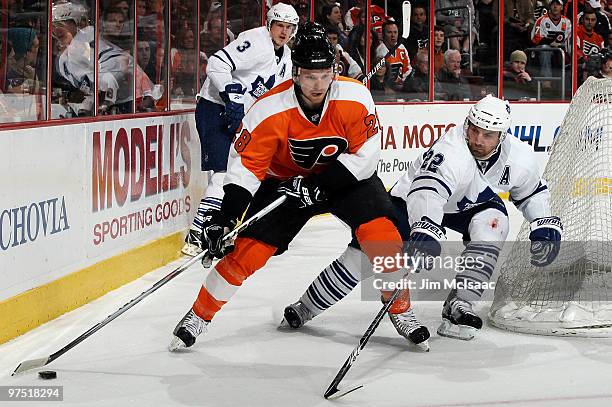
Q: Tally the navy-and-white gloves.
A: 3